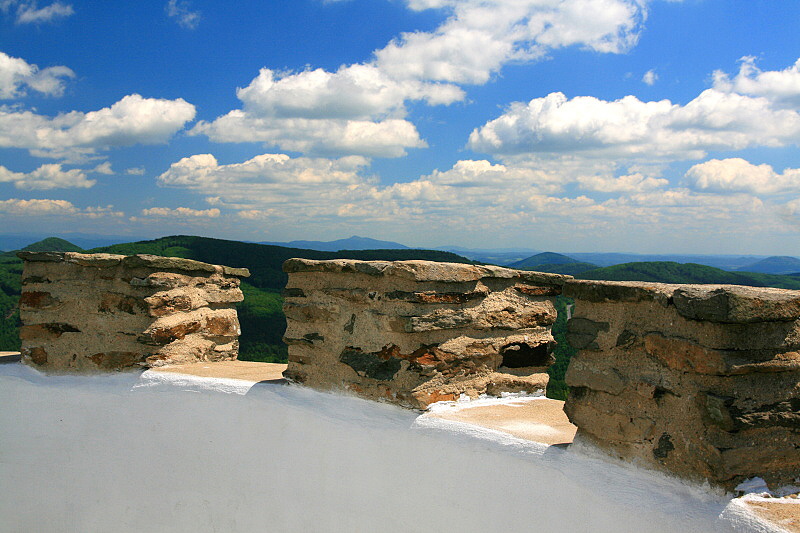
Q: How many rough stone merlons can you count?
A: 3